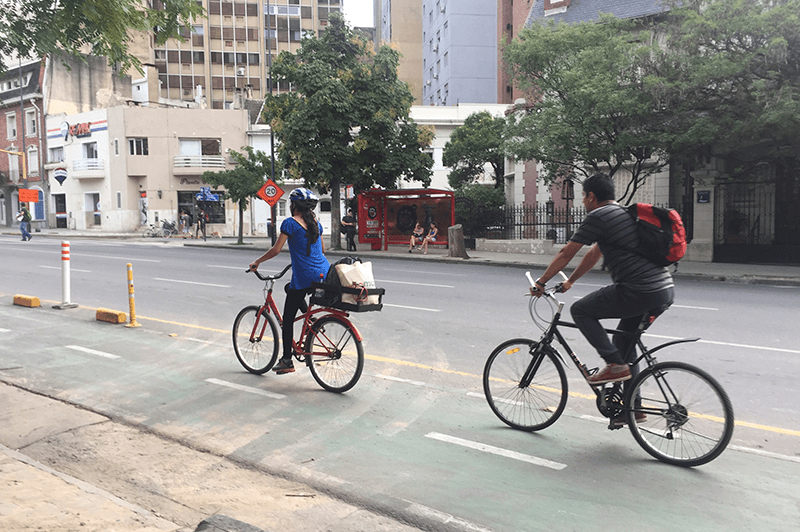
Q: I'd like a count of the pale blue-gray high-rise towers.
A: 1